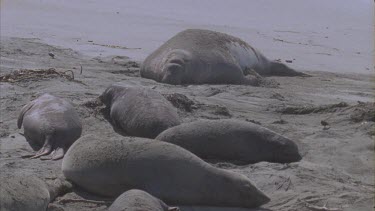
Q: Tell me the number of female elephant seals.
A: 6